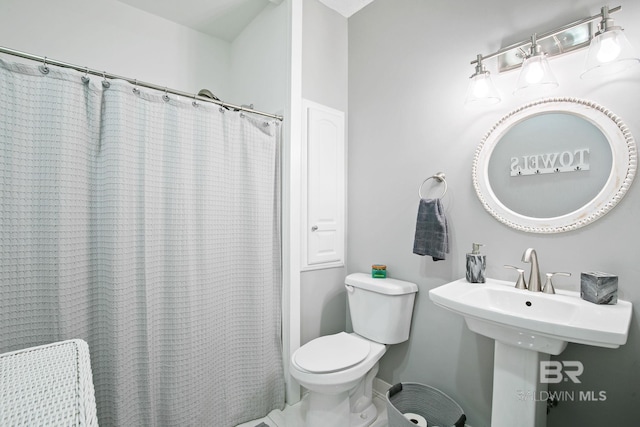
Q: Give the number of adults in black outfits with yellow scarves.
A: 0